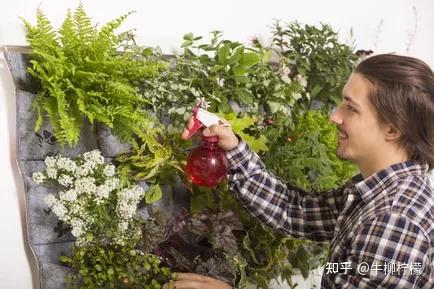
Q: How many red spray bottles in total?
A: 1